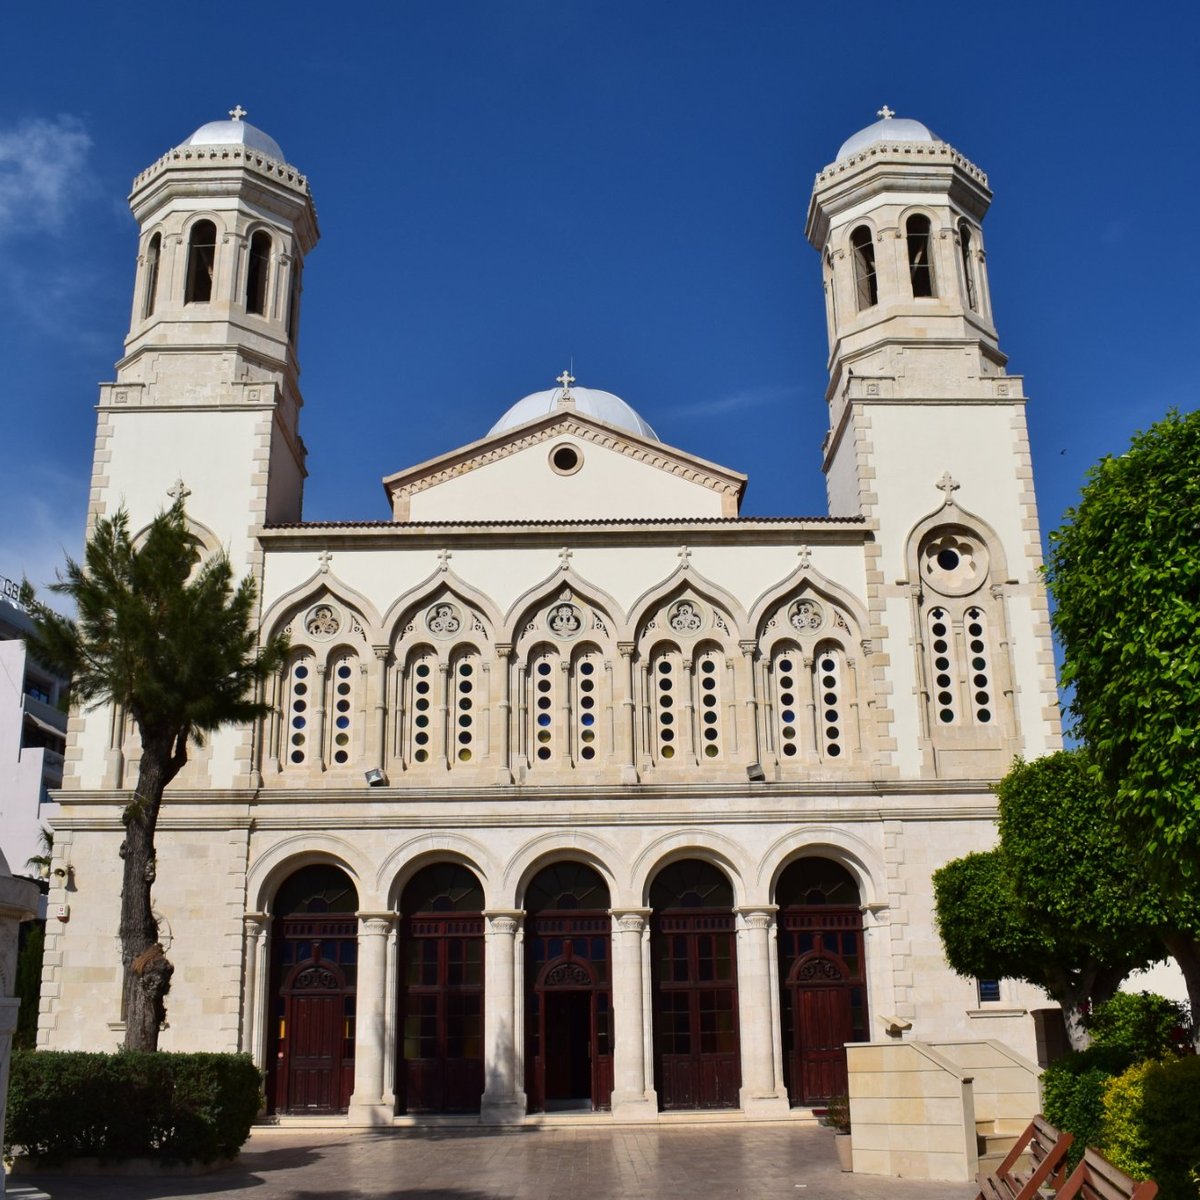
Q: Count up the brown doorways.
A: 5